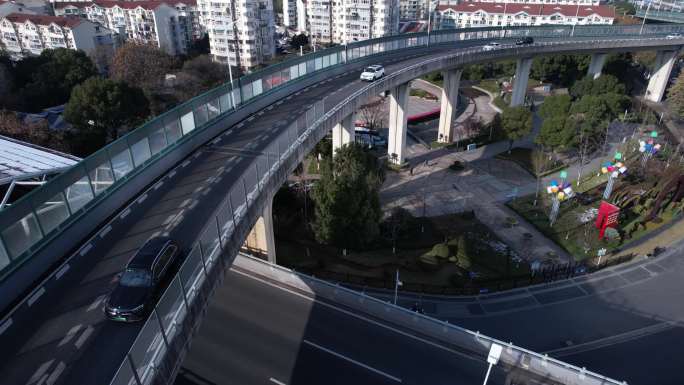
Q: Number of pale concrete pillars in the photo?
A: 7